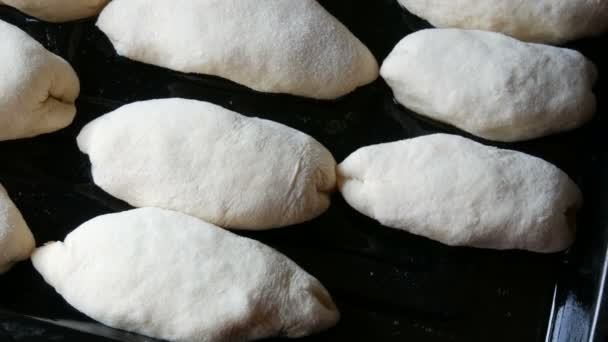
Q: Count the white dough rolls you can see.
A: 9